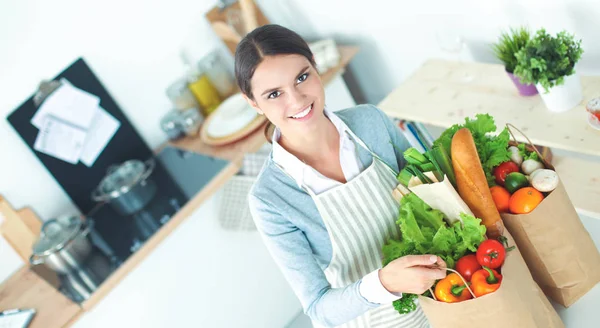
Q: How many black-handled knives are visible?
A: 0